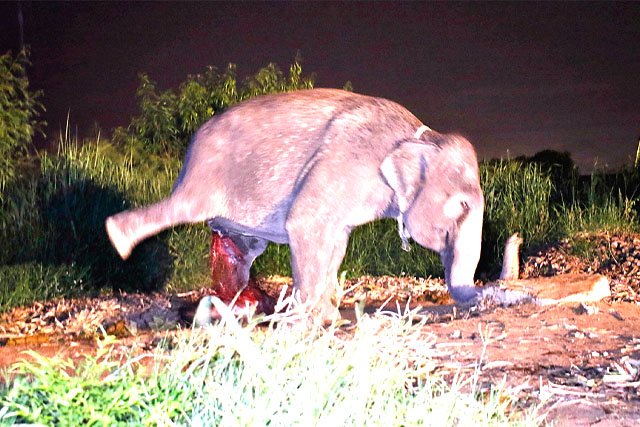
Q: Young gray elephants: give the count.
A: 1